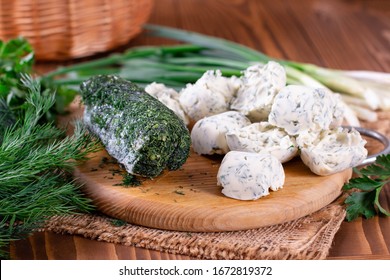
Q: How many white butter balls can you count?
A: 8